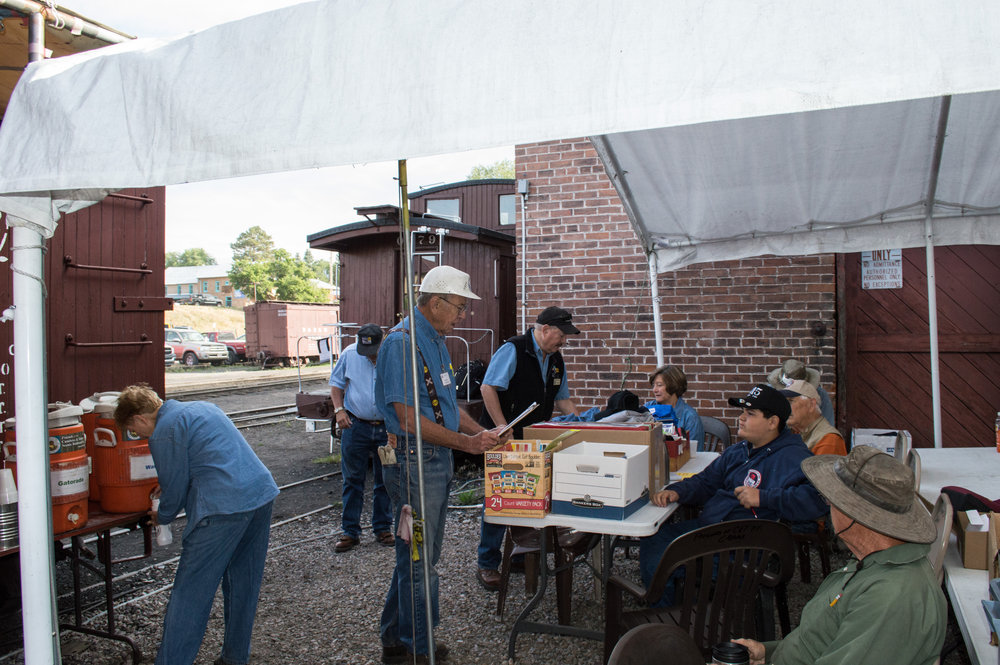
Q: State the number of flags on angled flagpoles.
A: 0